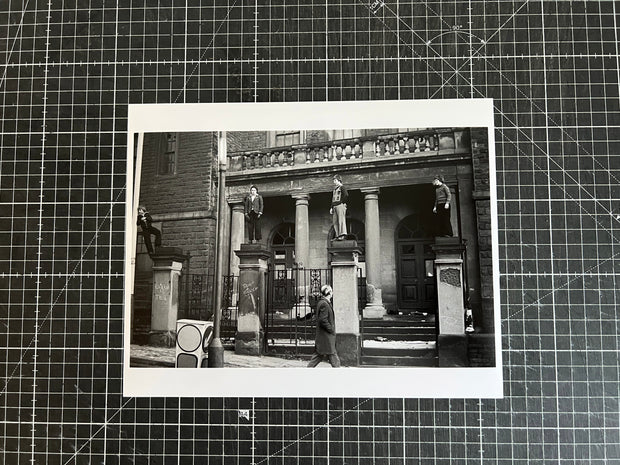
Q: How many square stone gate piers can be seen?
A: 4